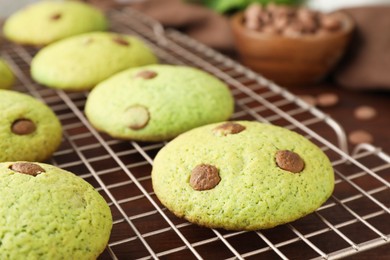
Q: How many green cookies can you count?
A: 7